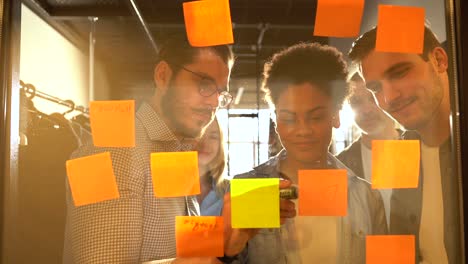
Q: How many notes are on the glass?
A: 11